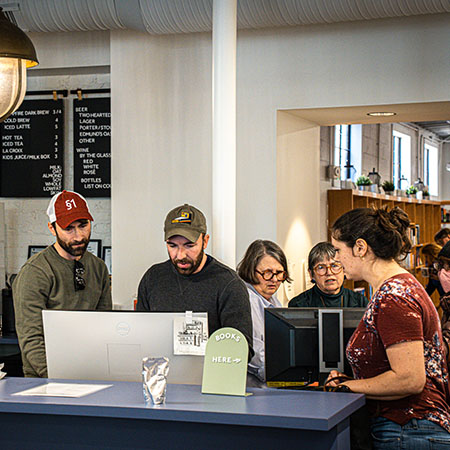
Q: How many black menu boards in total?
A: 2